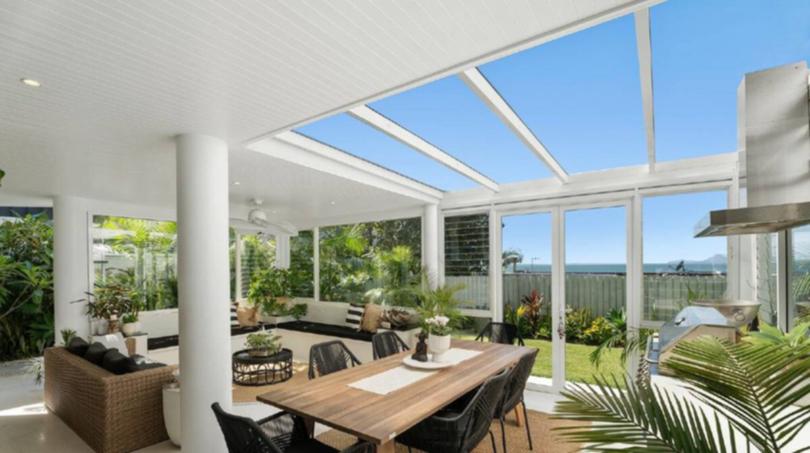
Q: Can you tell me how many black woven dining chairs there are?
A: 6